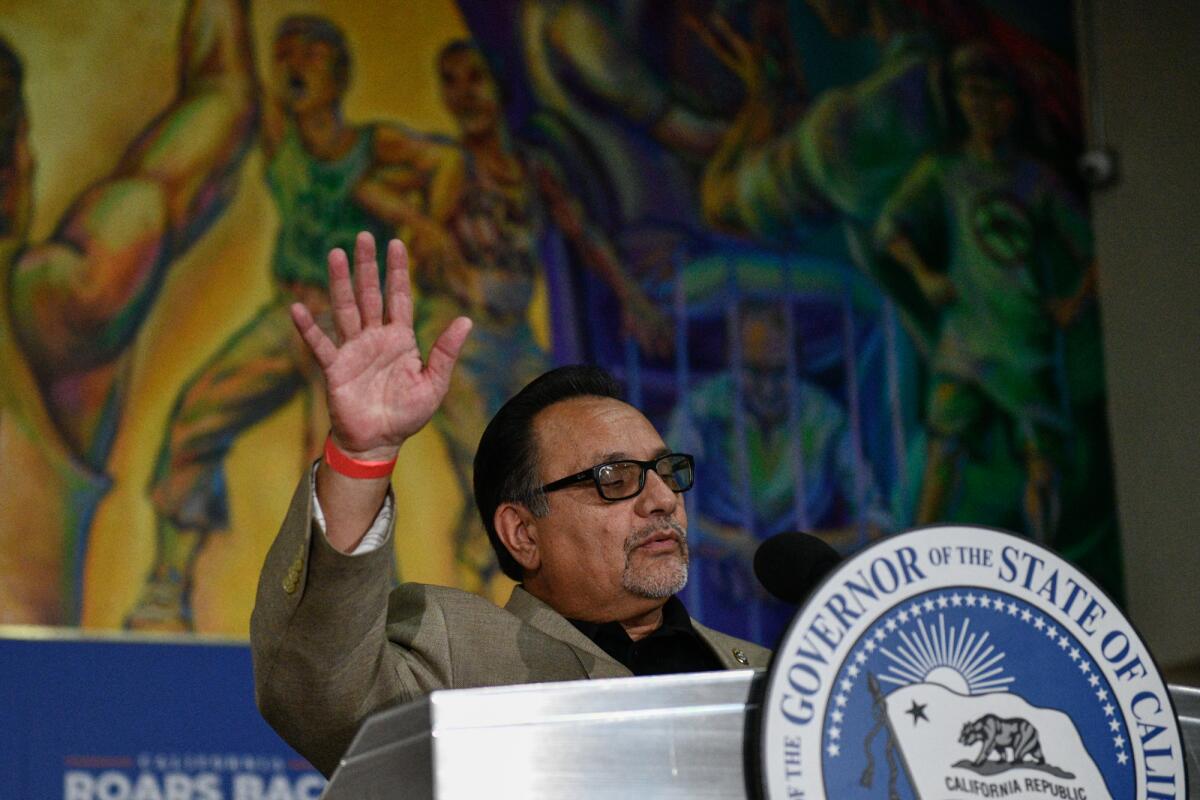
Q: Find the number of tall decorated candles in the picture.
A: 0